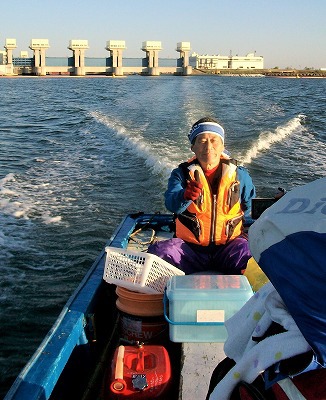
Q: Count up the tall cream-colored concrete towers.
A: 6